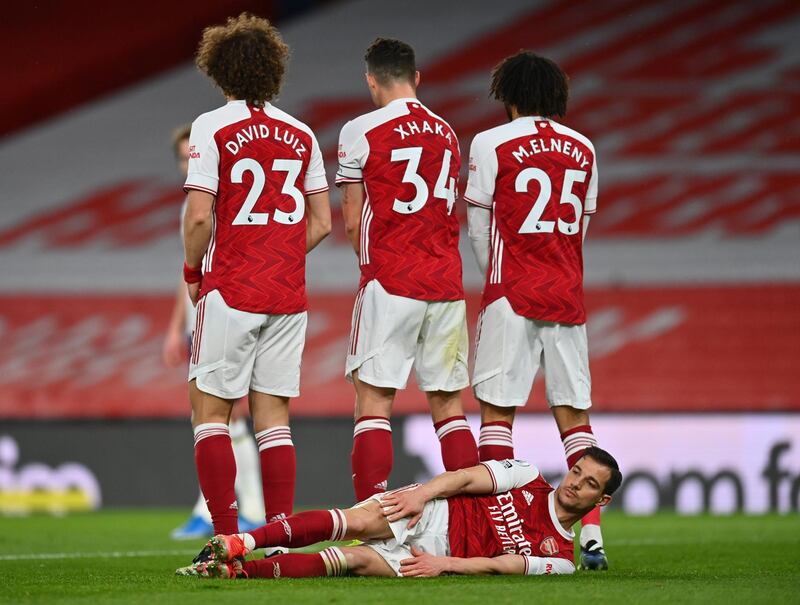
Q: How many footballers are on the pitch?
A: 5